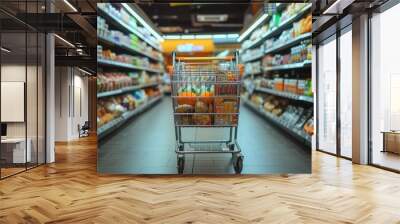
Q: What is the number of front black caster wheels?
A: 2